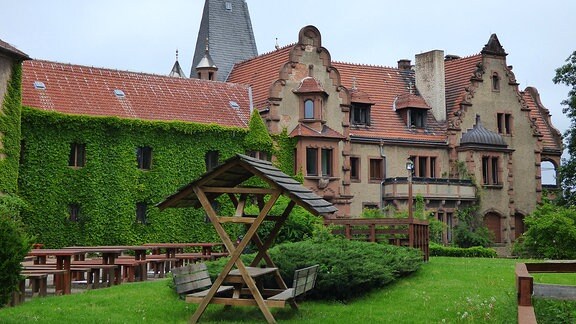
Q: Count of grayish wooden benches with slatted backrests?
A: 2